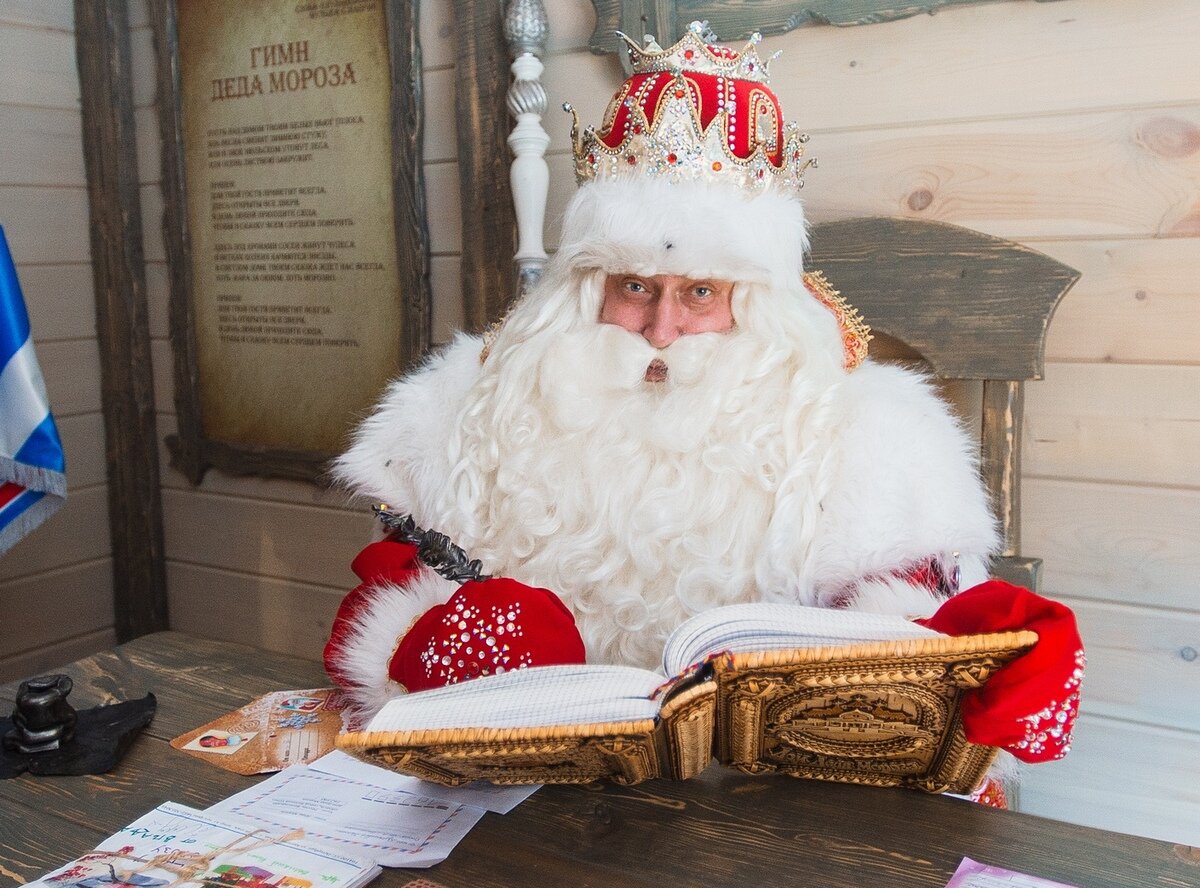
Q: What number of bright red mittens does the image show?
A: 2